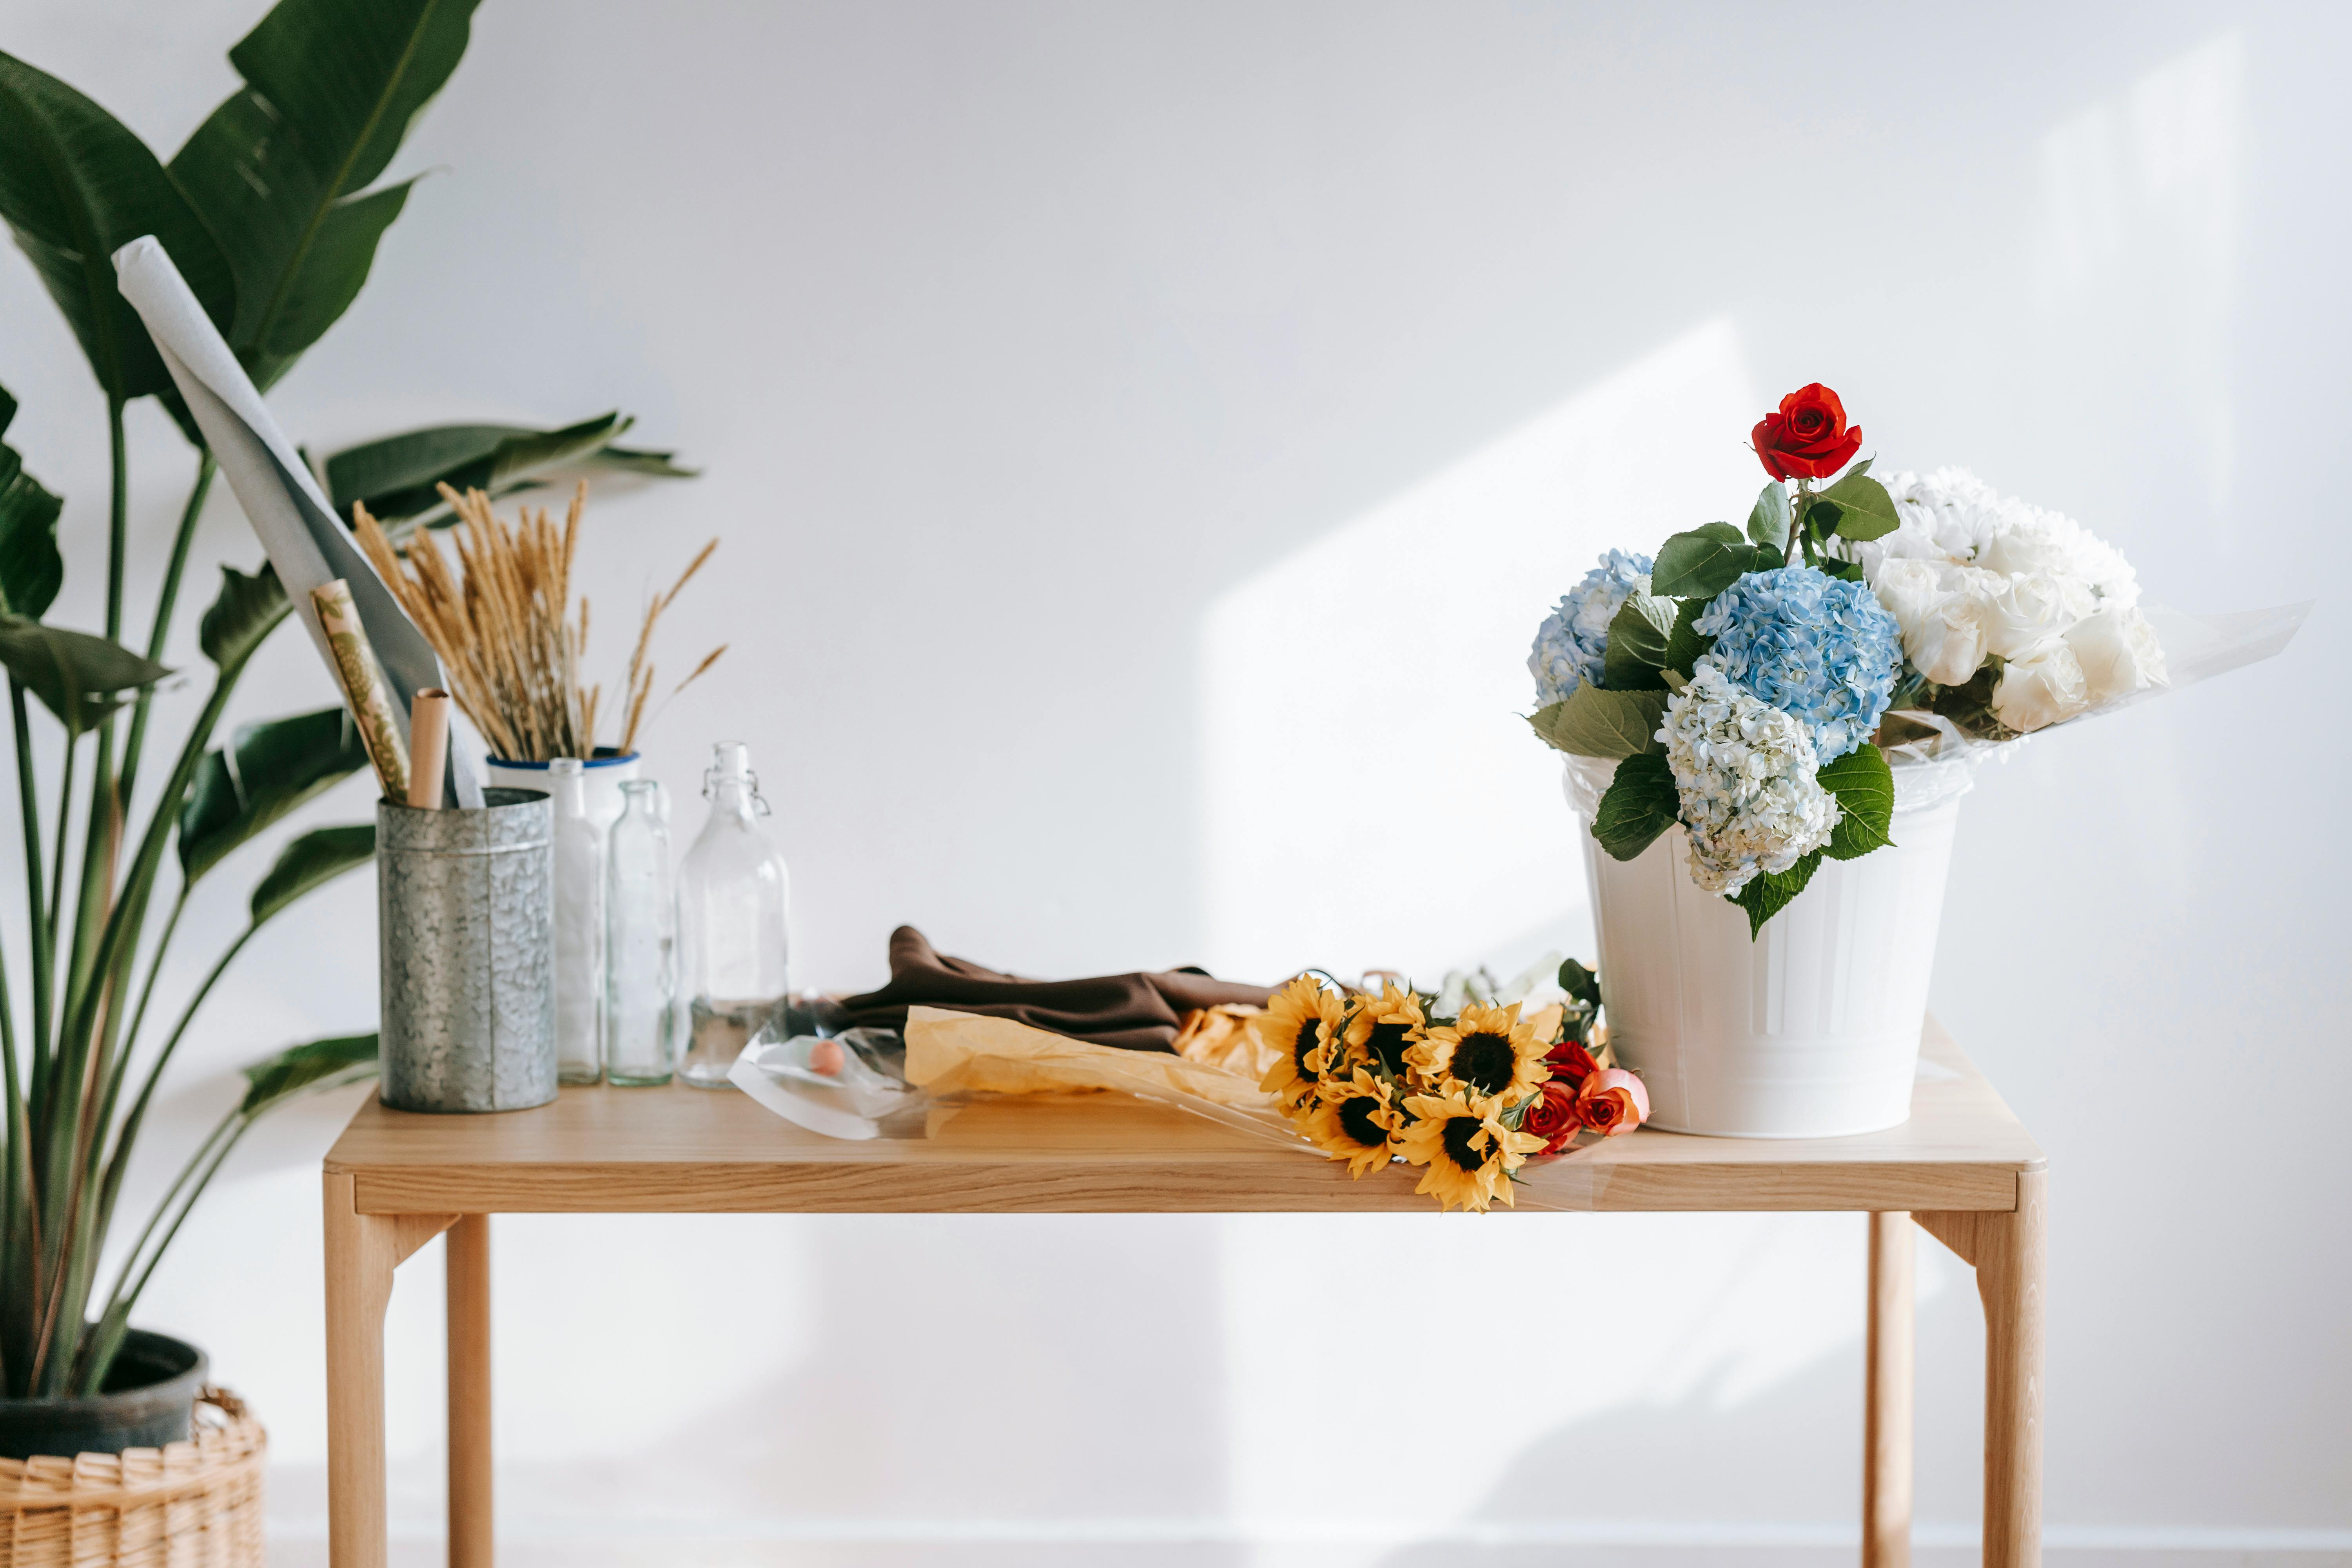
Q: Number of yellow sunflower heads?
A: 5